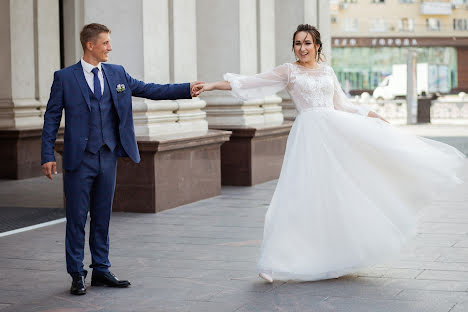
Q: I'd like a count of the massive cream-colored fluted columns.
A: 4